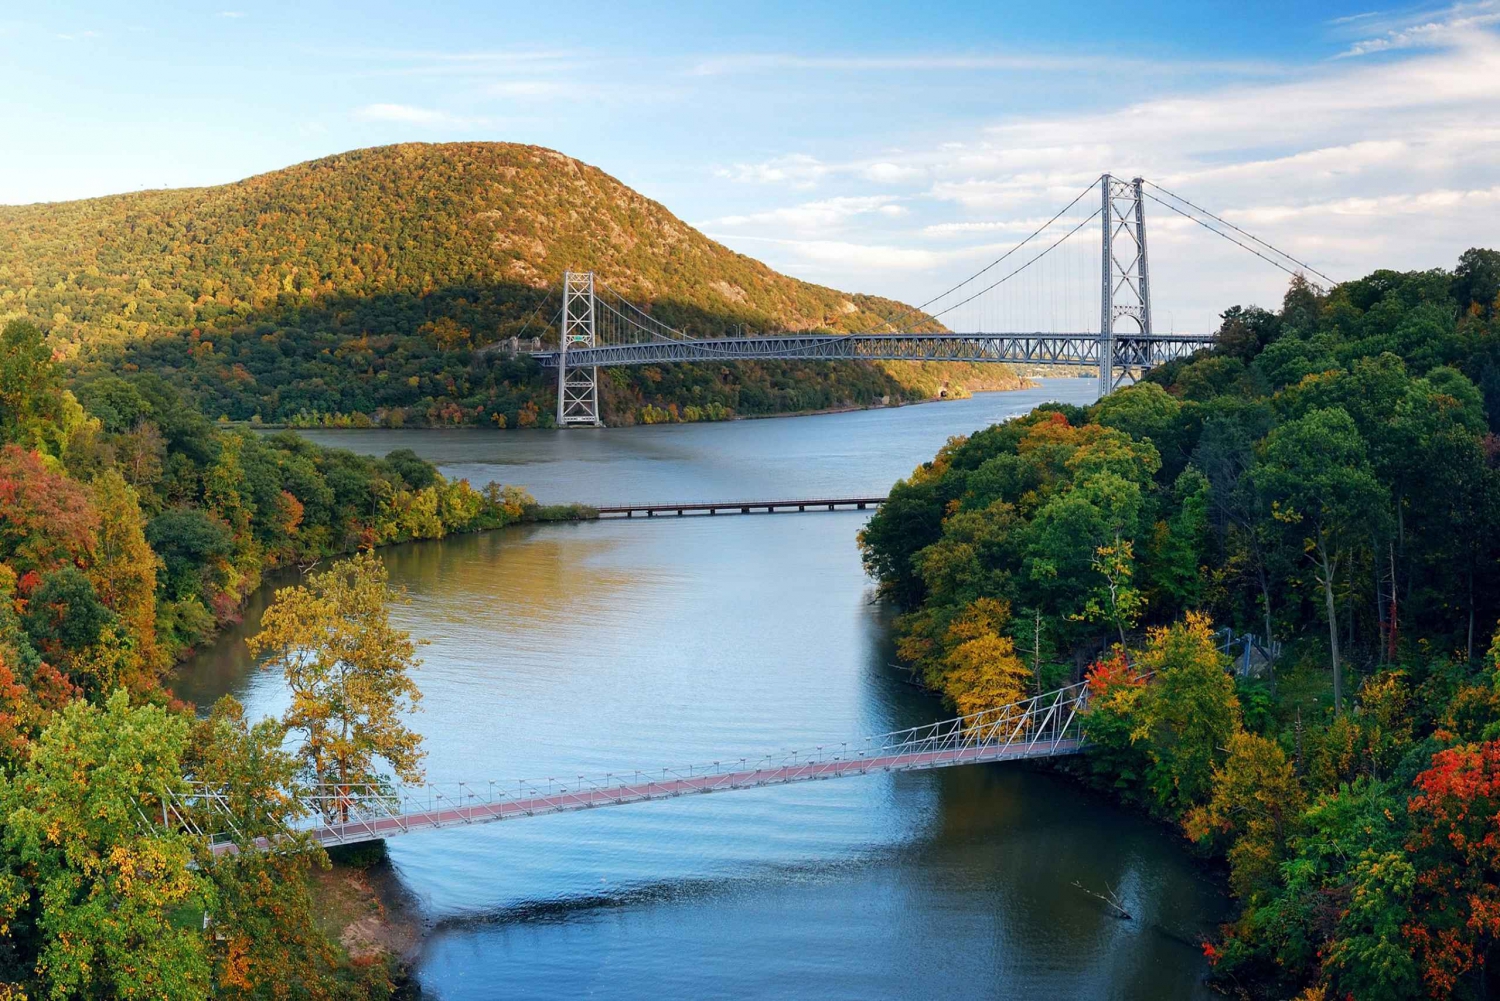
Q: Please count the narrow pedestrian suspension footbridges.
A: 1